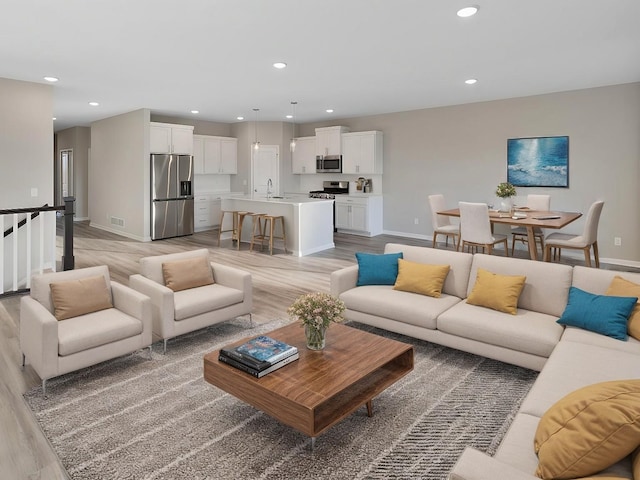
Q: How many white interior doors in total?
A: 1